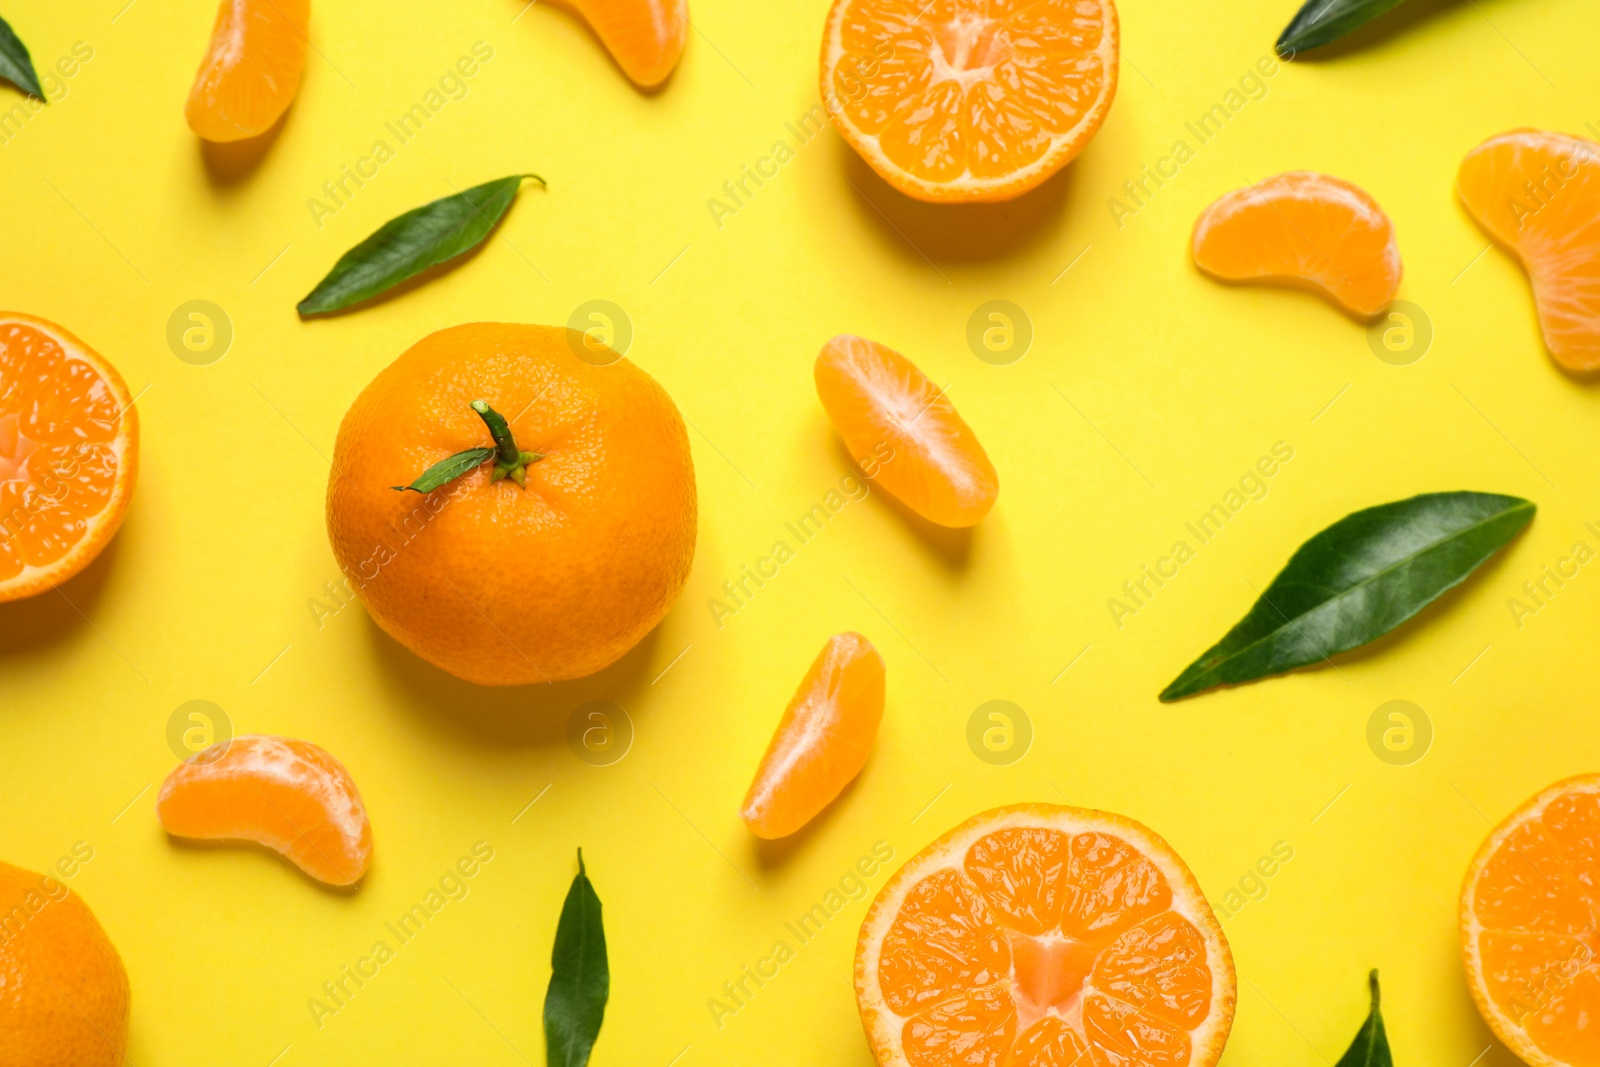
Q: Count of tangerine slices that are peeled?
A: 7